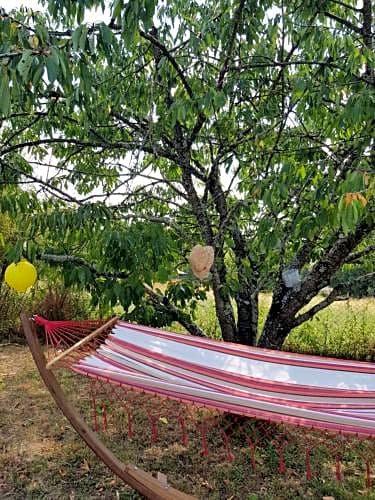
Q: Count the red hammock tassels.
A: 12